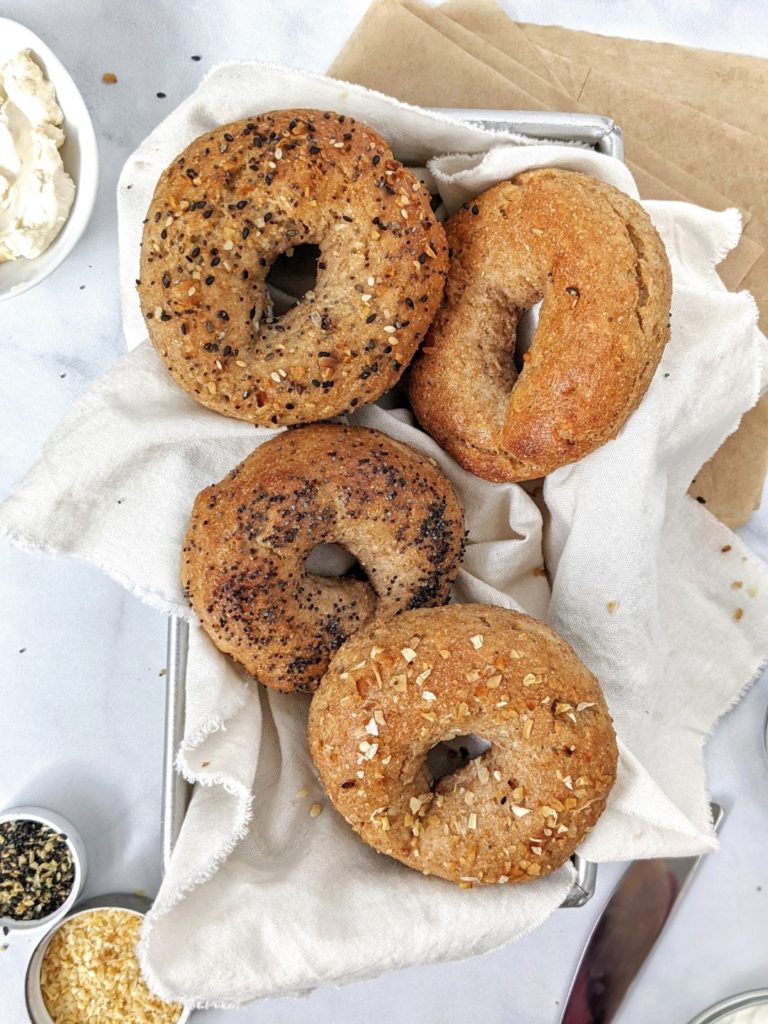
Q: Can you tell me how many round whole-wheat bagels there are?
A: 4